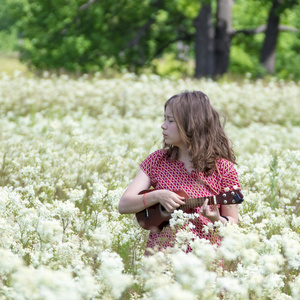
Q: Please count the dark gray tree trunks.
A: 3